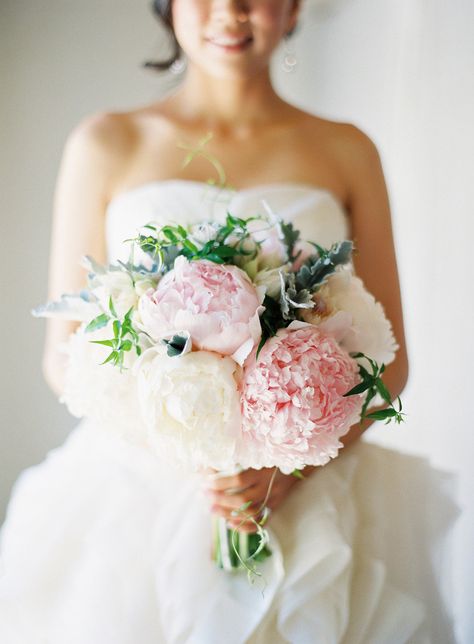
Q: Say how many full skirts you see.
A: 1